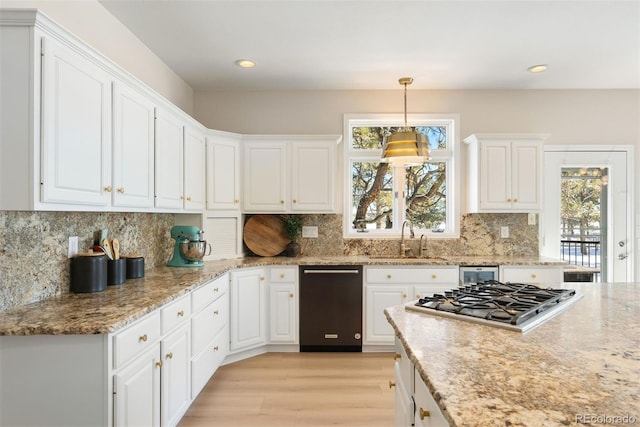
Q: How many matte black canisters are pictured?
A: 3